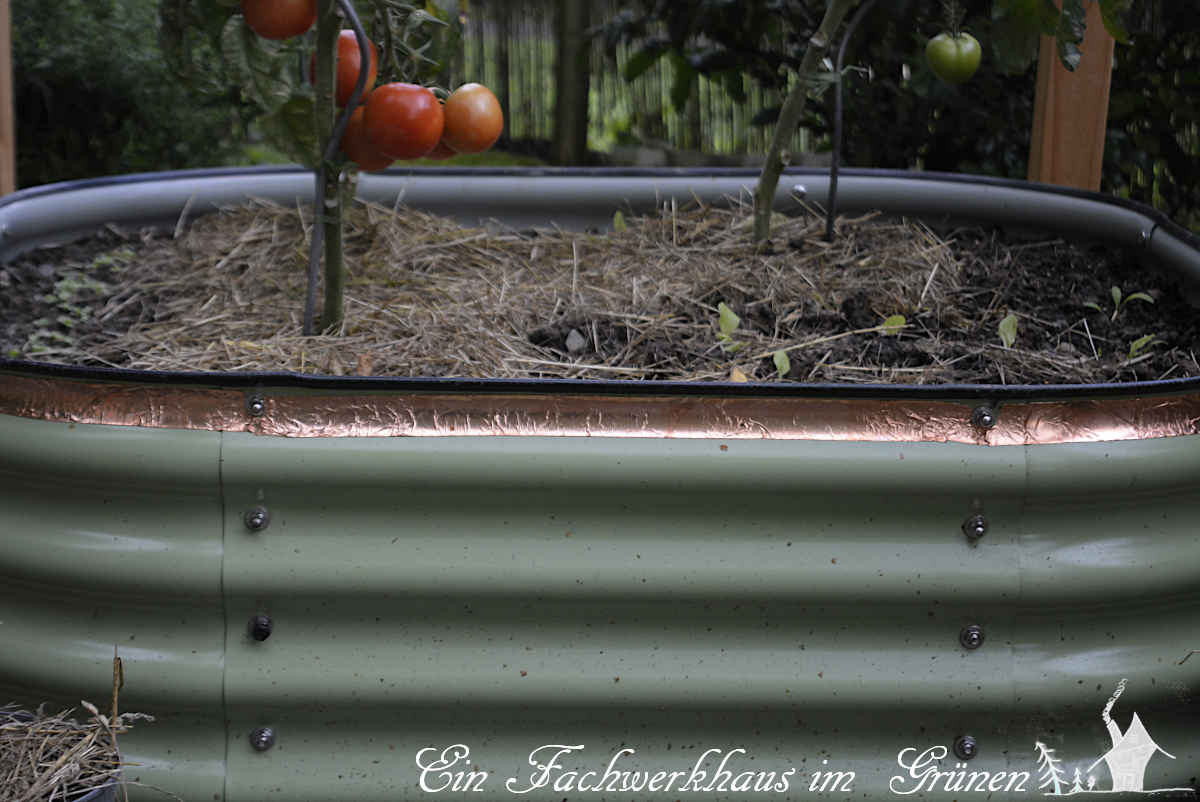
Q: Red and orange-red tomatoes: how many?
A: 6